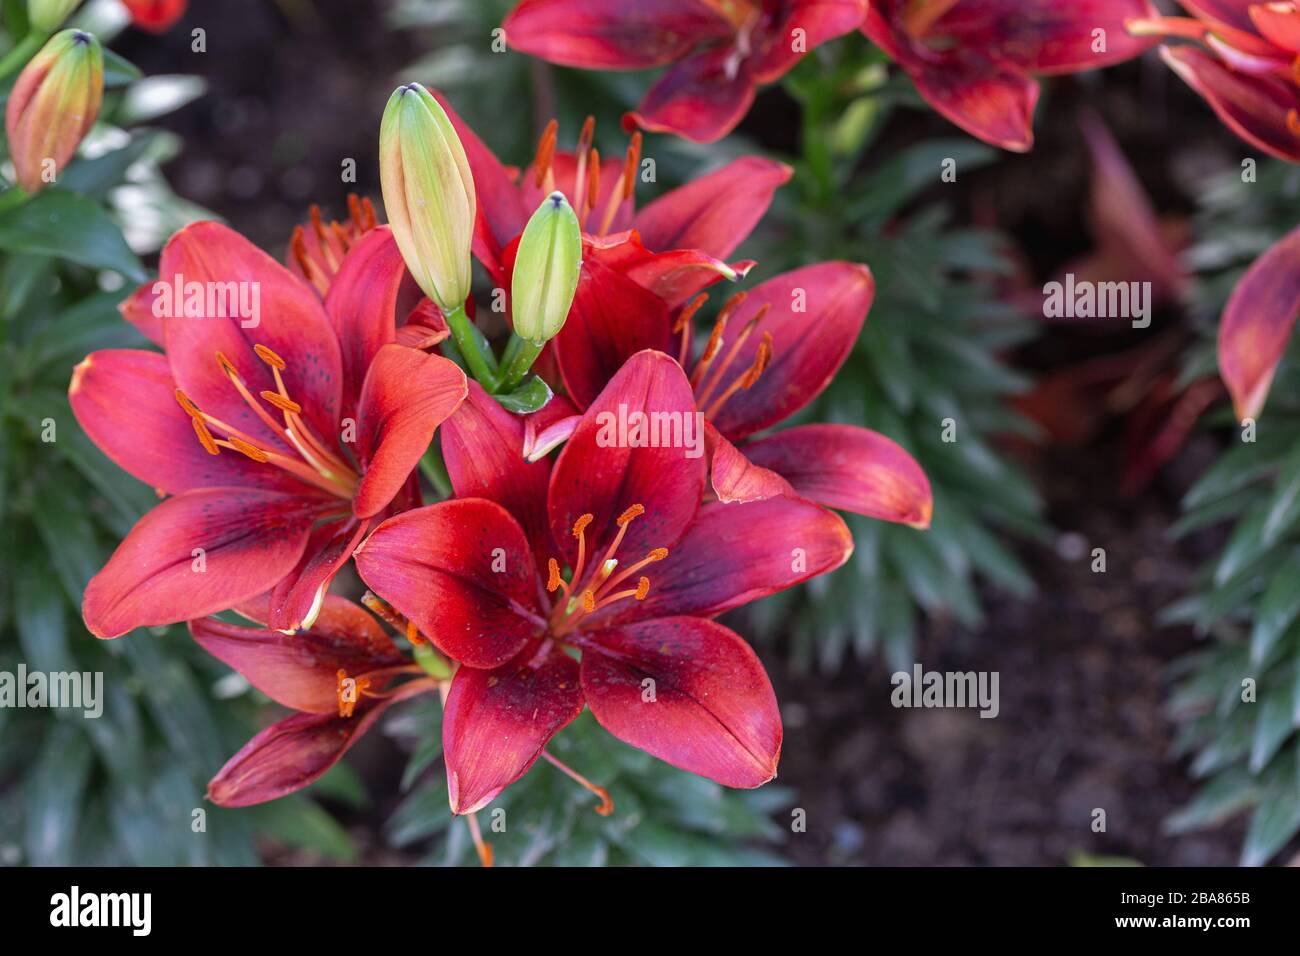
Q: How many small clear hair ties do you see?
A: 0